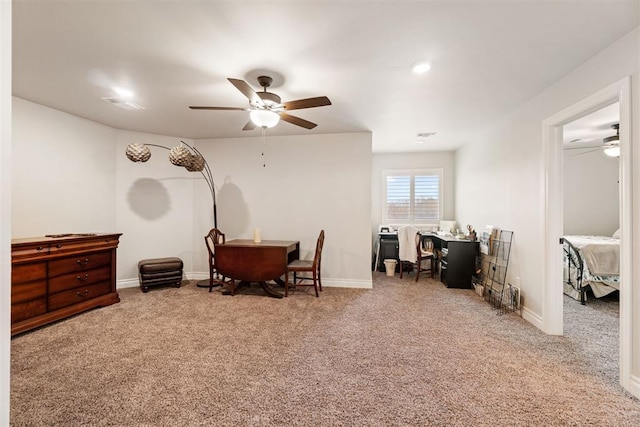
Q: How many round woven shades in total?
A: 3